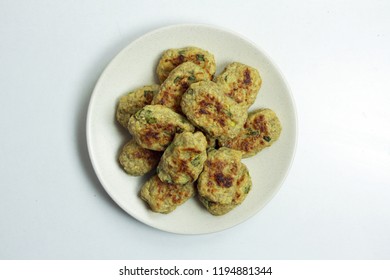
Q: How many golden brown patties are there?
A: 12